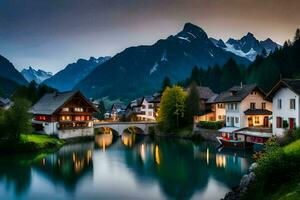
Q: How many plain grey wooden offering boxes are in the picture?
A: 0